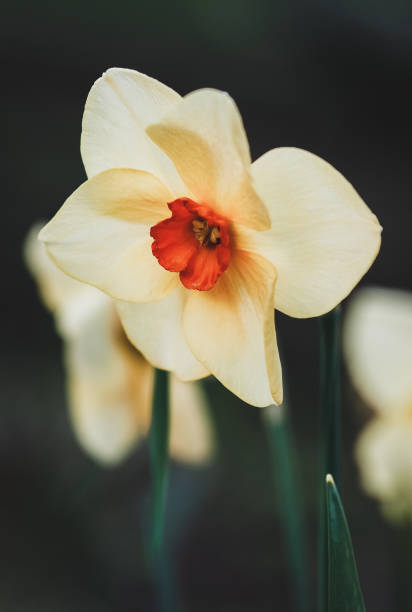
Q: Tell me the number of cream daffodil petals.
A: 6